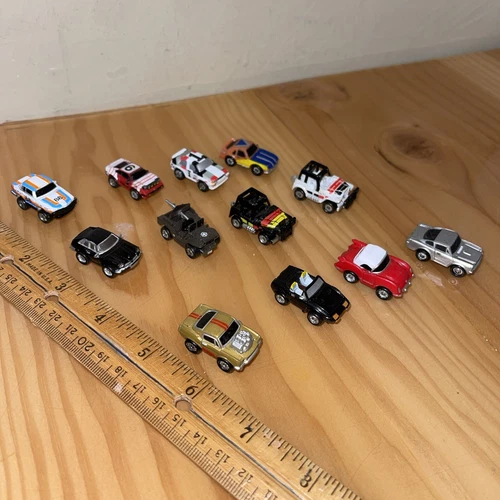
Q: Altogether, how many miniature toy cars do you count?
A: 12